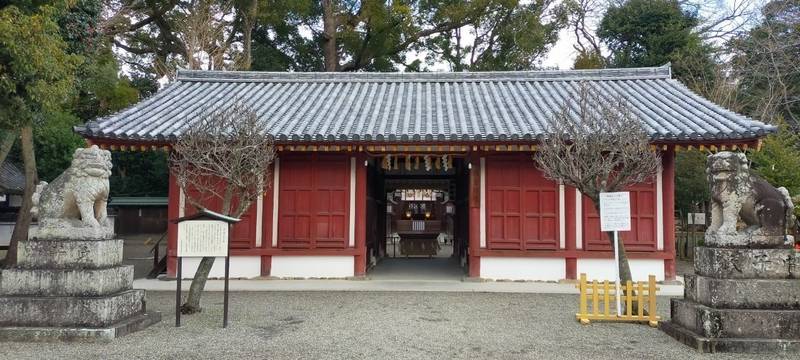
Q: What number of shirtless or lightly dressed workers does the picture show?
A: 0